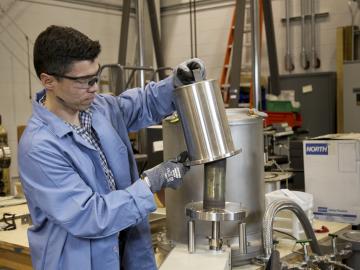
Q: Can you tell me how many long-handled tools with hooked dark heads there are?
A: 3